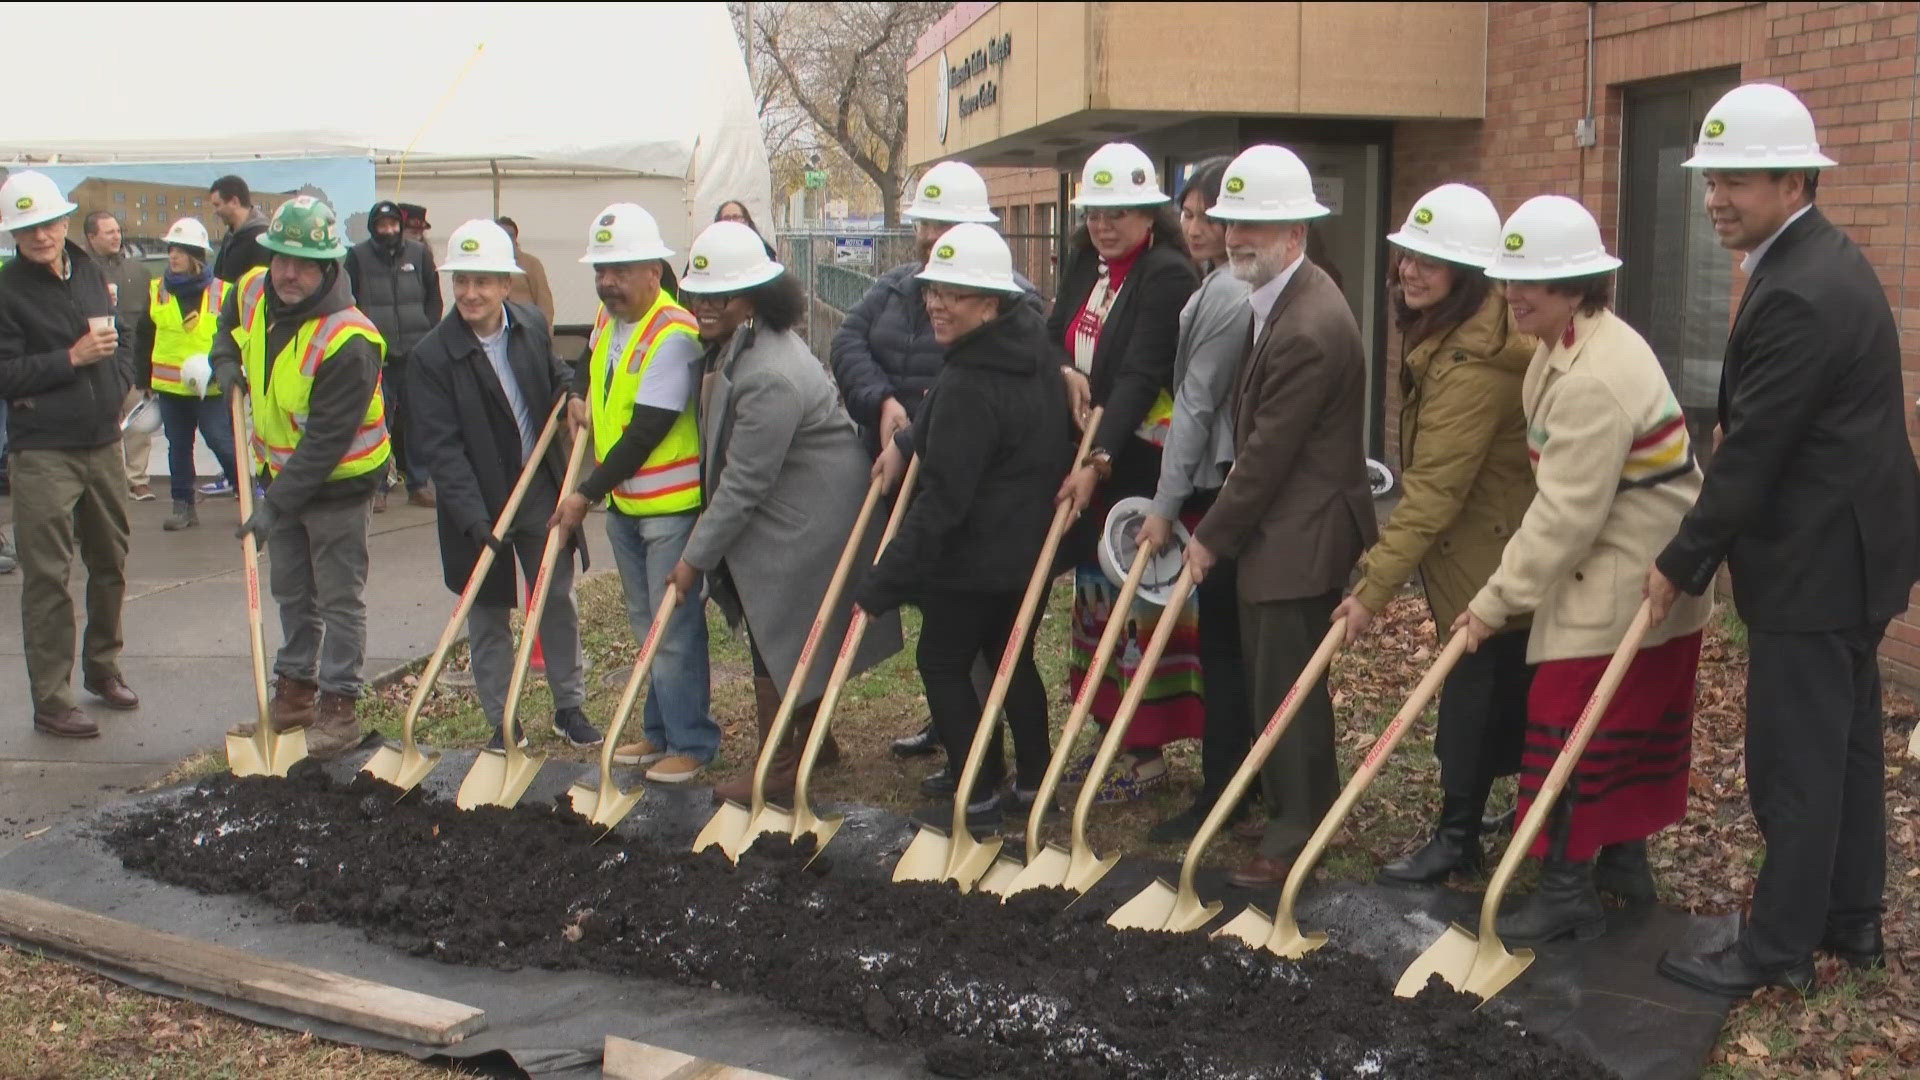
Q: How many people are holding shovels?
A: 12